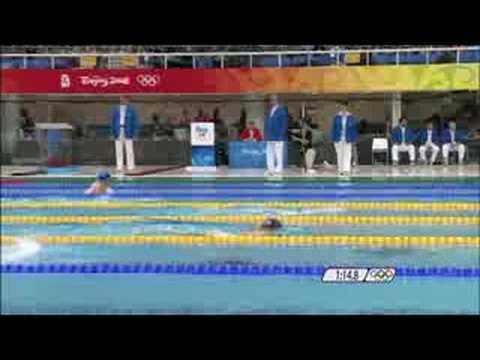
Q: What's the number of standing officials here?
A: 3